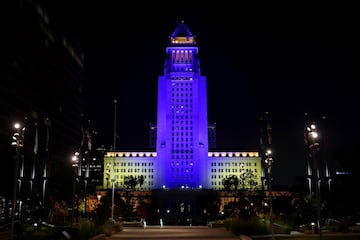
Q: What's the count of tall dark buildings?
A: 1